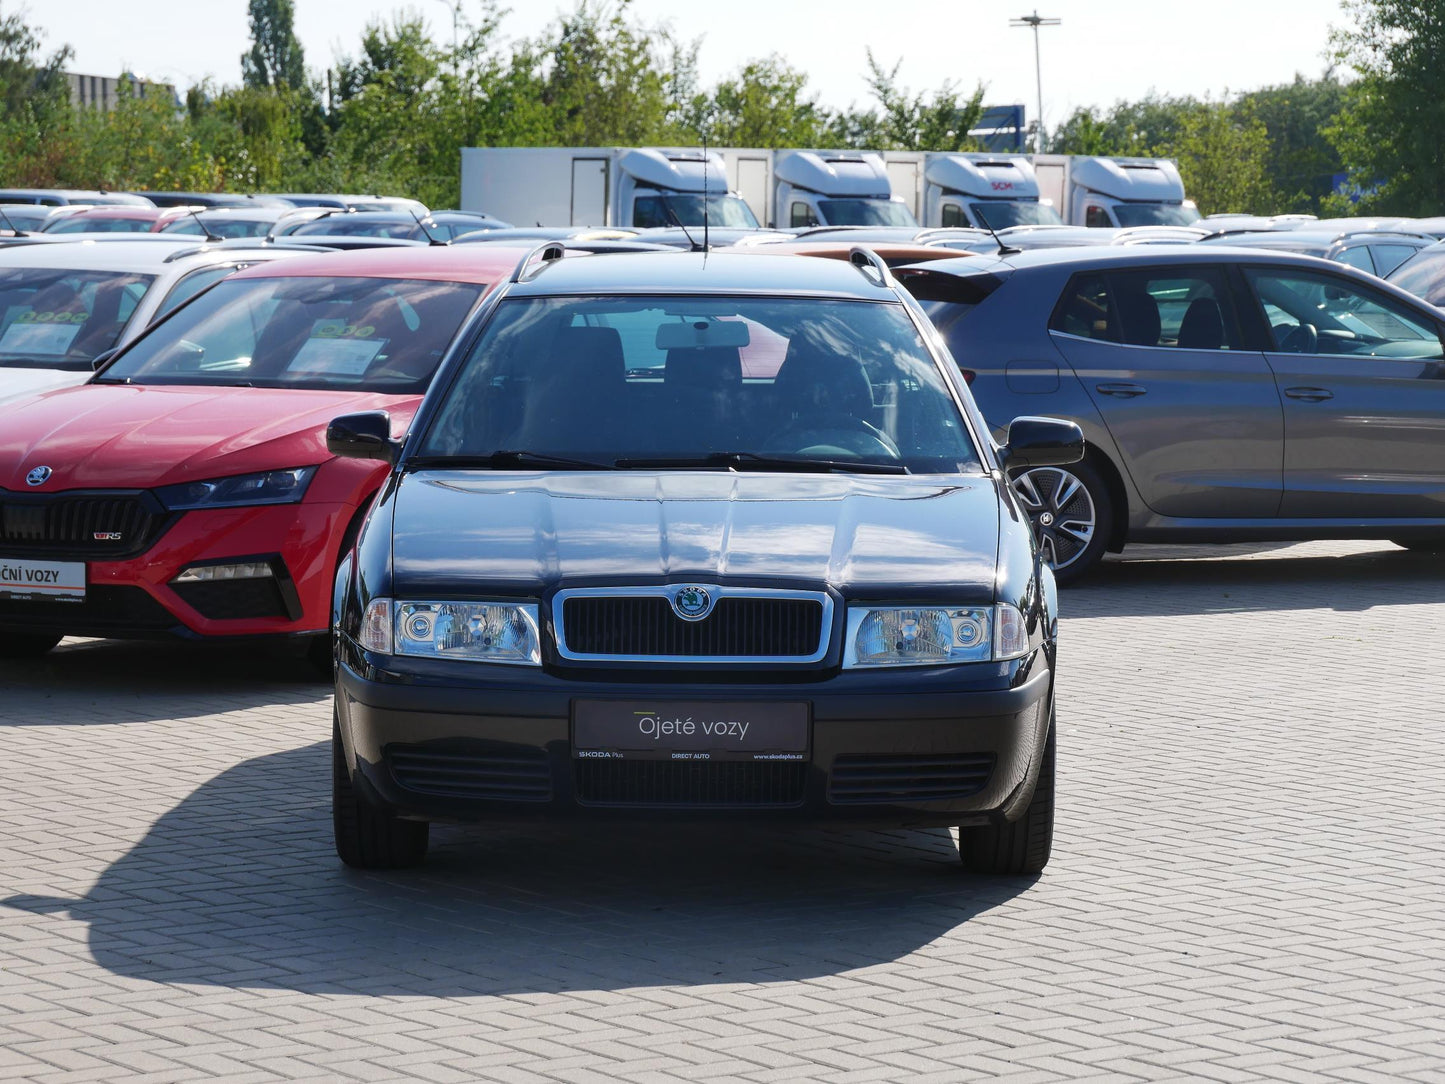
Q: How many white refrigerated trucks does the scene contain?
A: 4